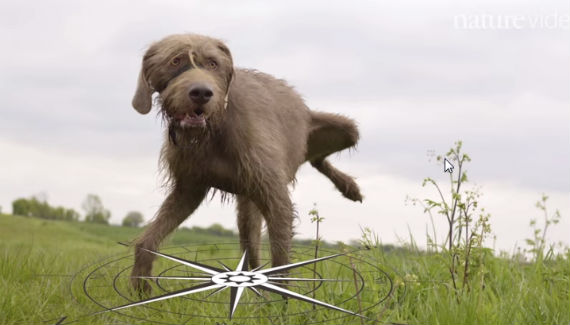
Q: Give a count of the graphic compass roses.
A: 1